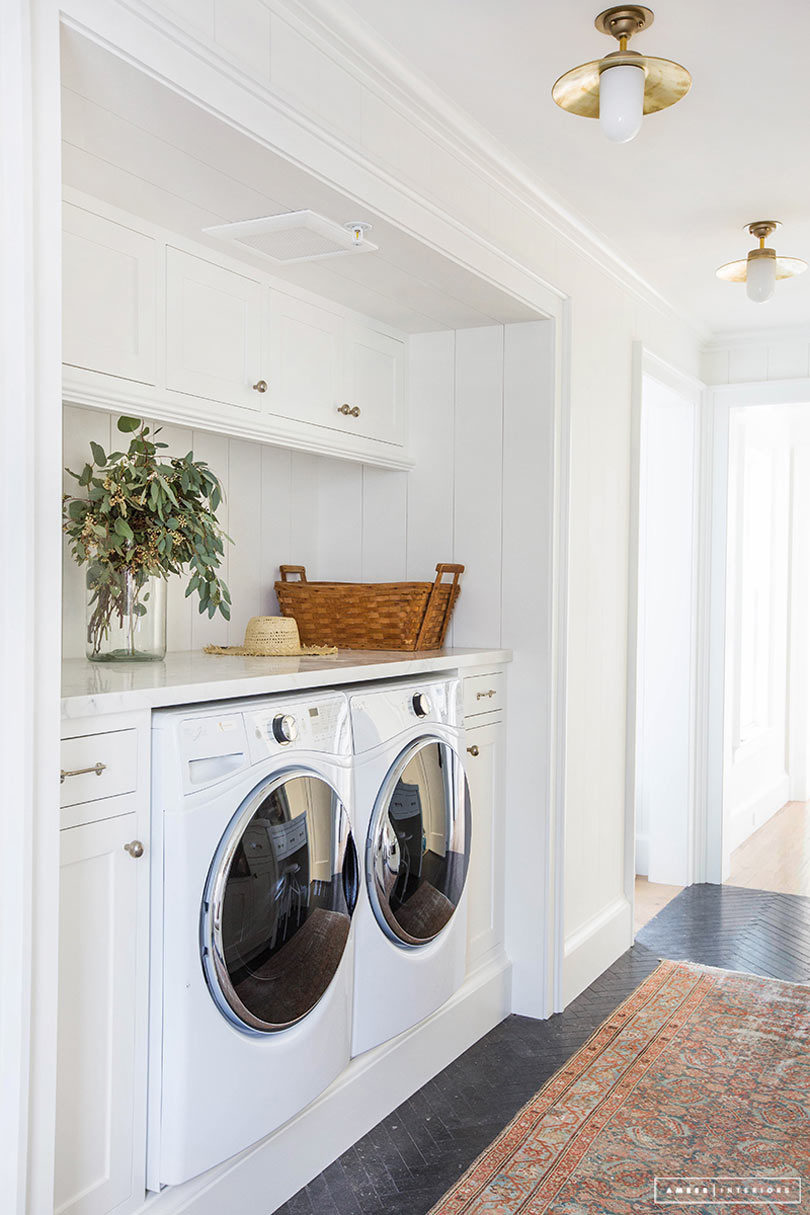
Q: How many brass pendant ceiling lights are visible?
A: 2